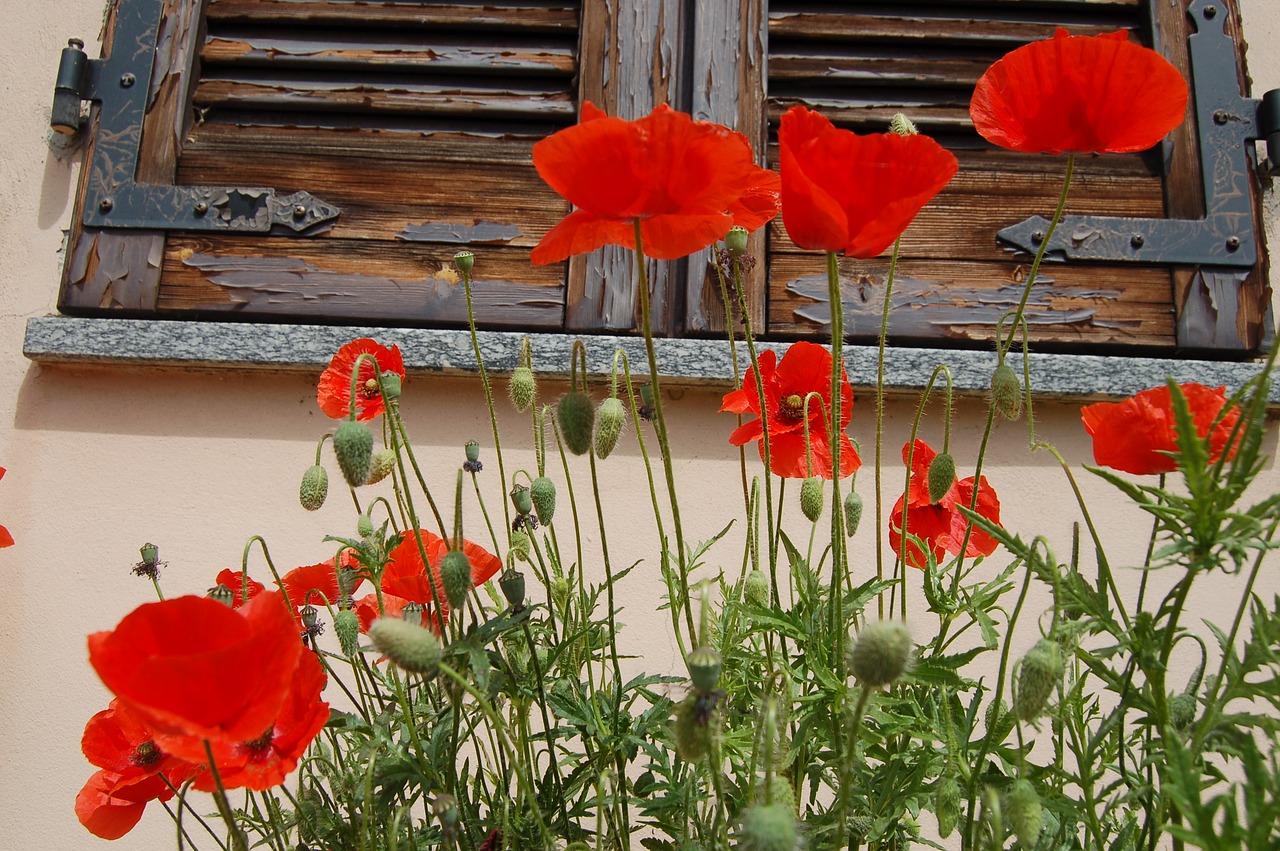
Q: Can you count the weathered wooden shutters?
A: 2